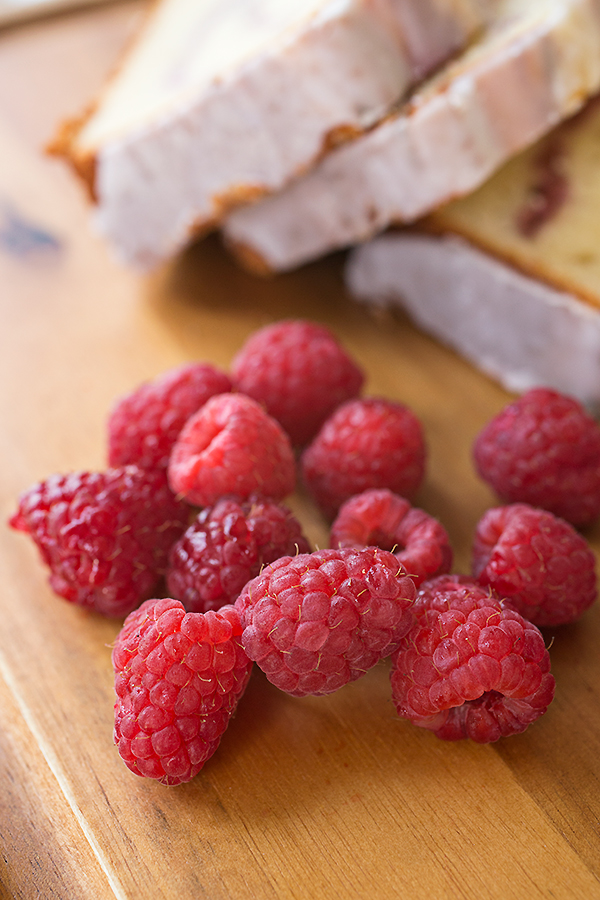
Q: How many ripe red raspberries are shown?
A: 12